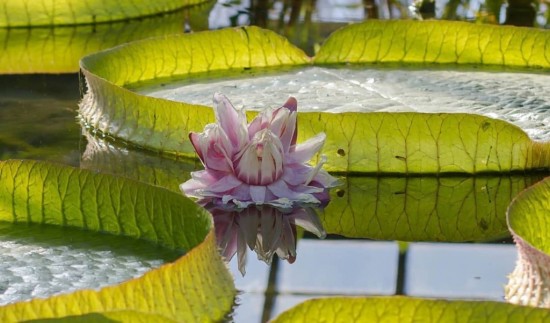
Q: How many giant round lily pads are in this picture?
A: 5